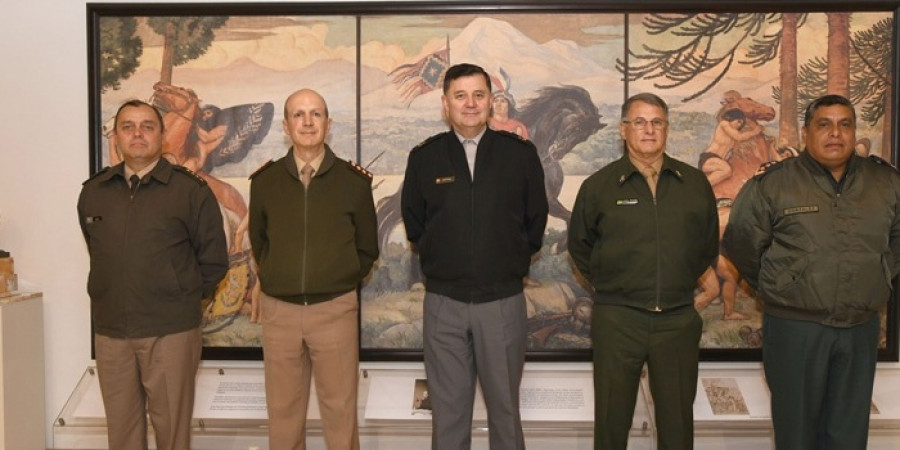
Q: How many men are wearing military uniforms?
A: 5